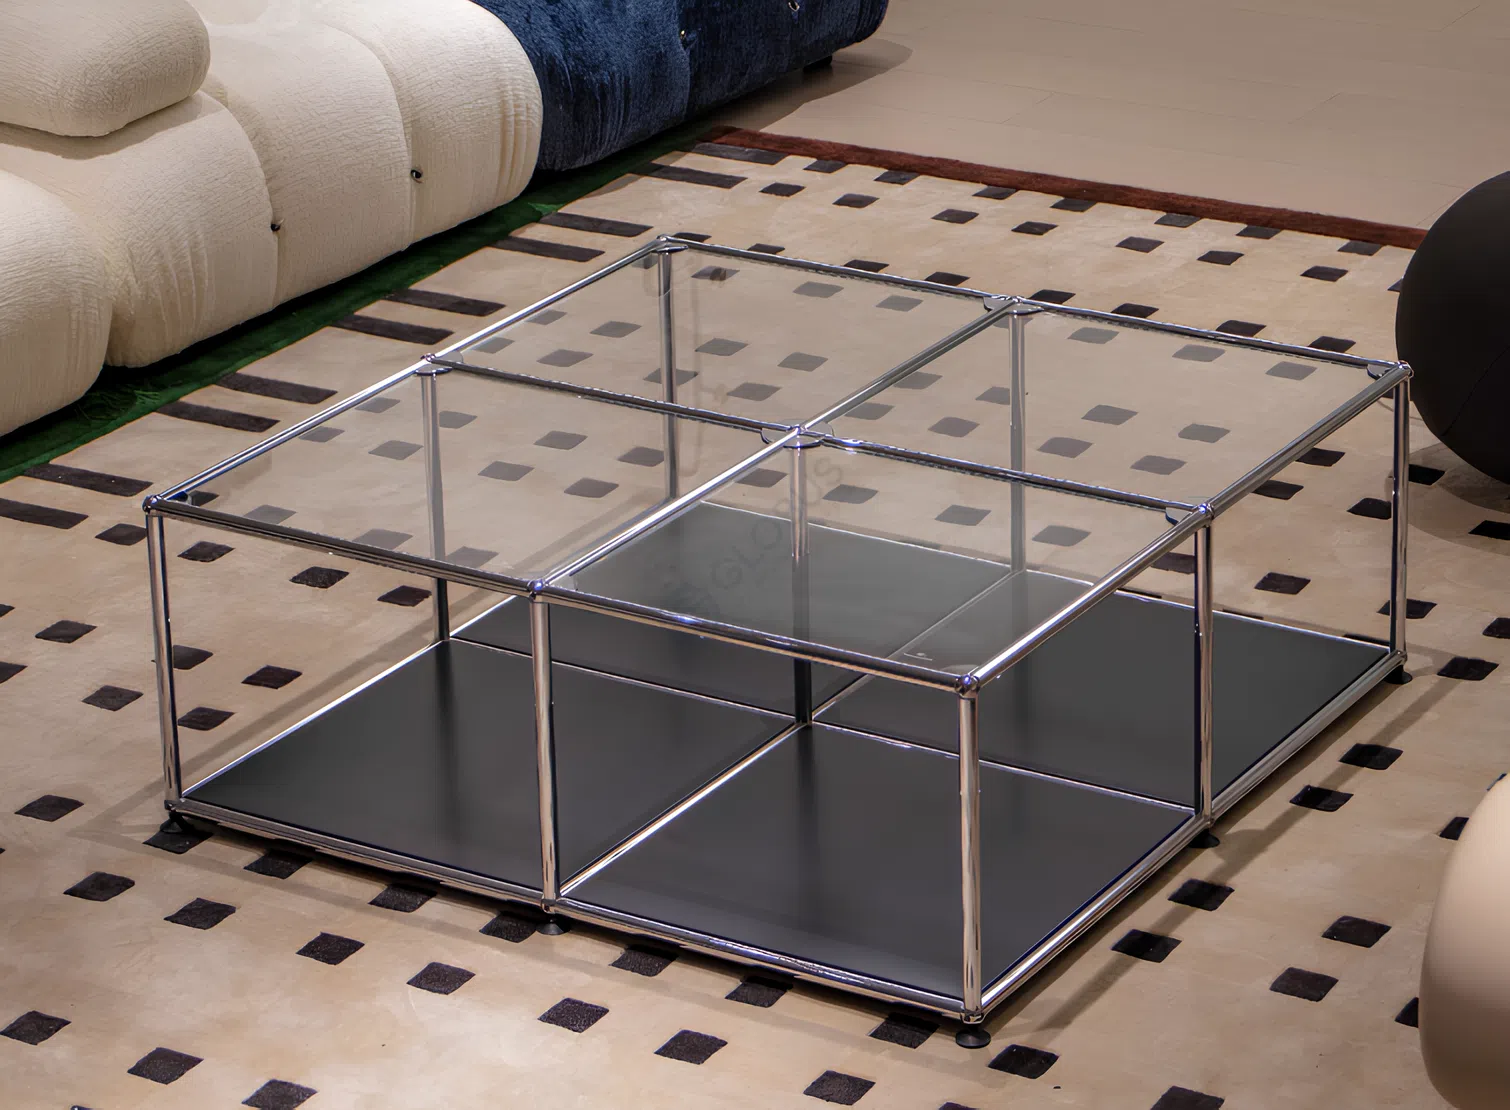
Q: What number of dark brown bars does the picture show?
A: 10